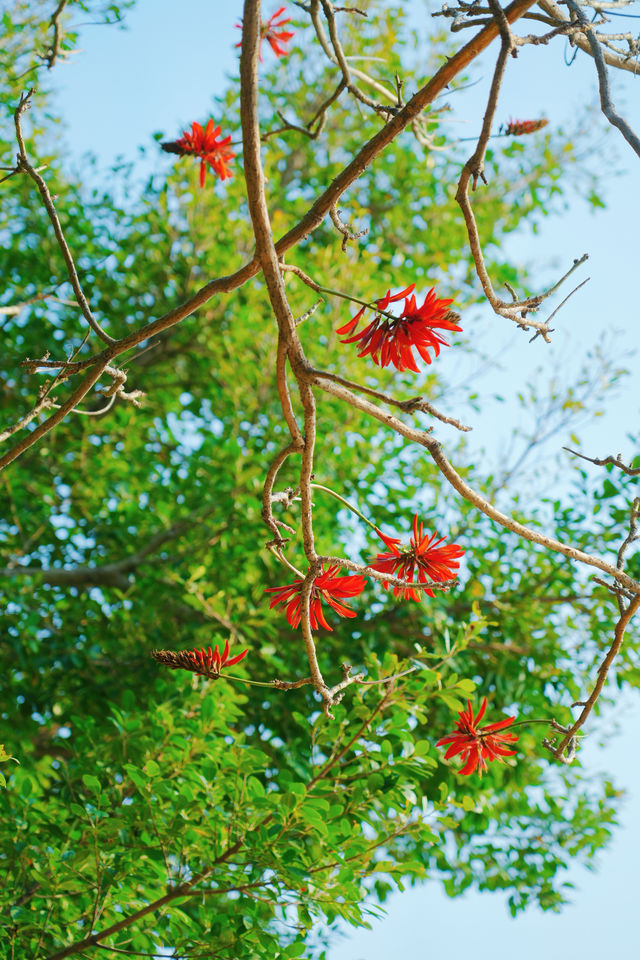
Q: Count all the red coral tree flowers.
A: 8